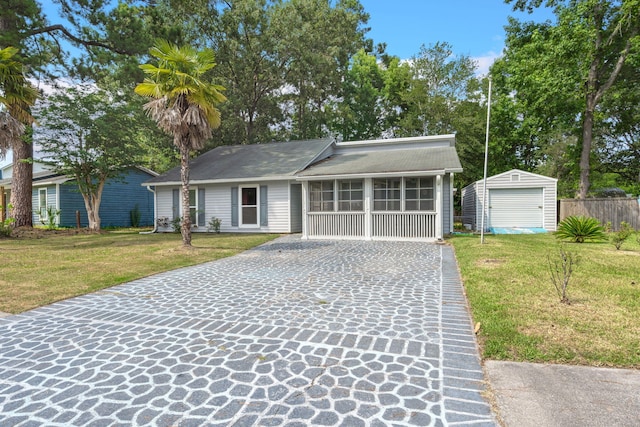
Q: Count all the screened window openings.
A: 4